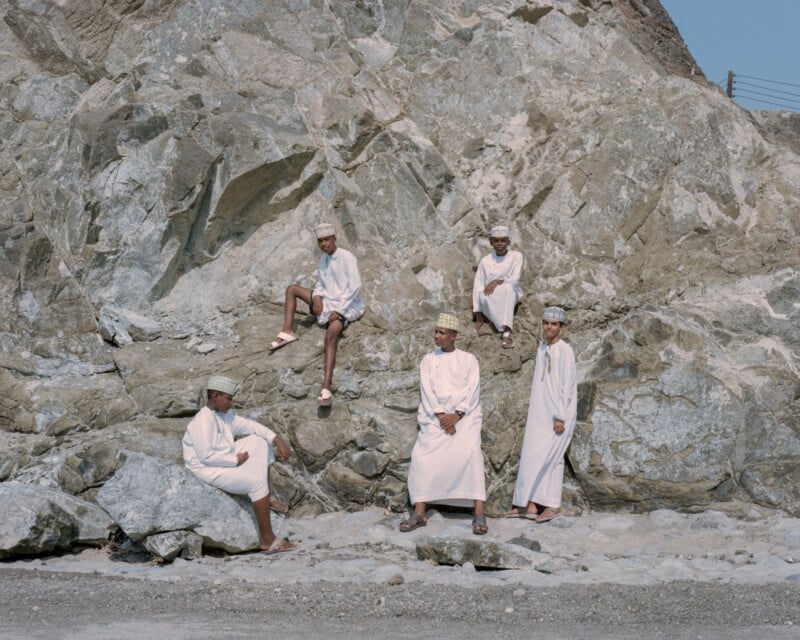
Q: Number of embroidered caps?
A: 5